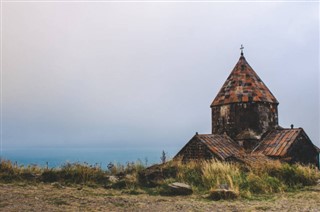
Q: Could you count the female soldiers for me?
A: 0